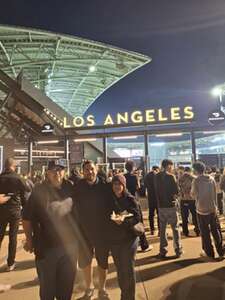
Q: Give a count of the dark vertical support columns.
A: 5